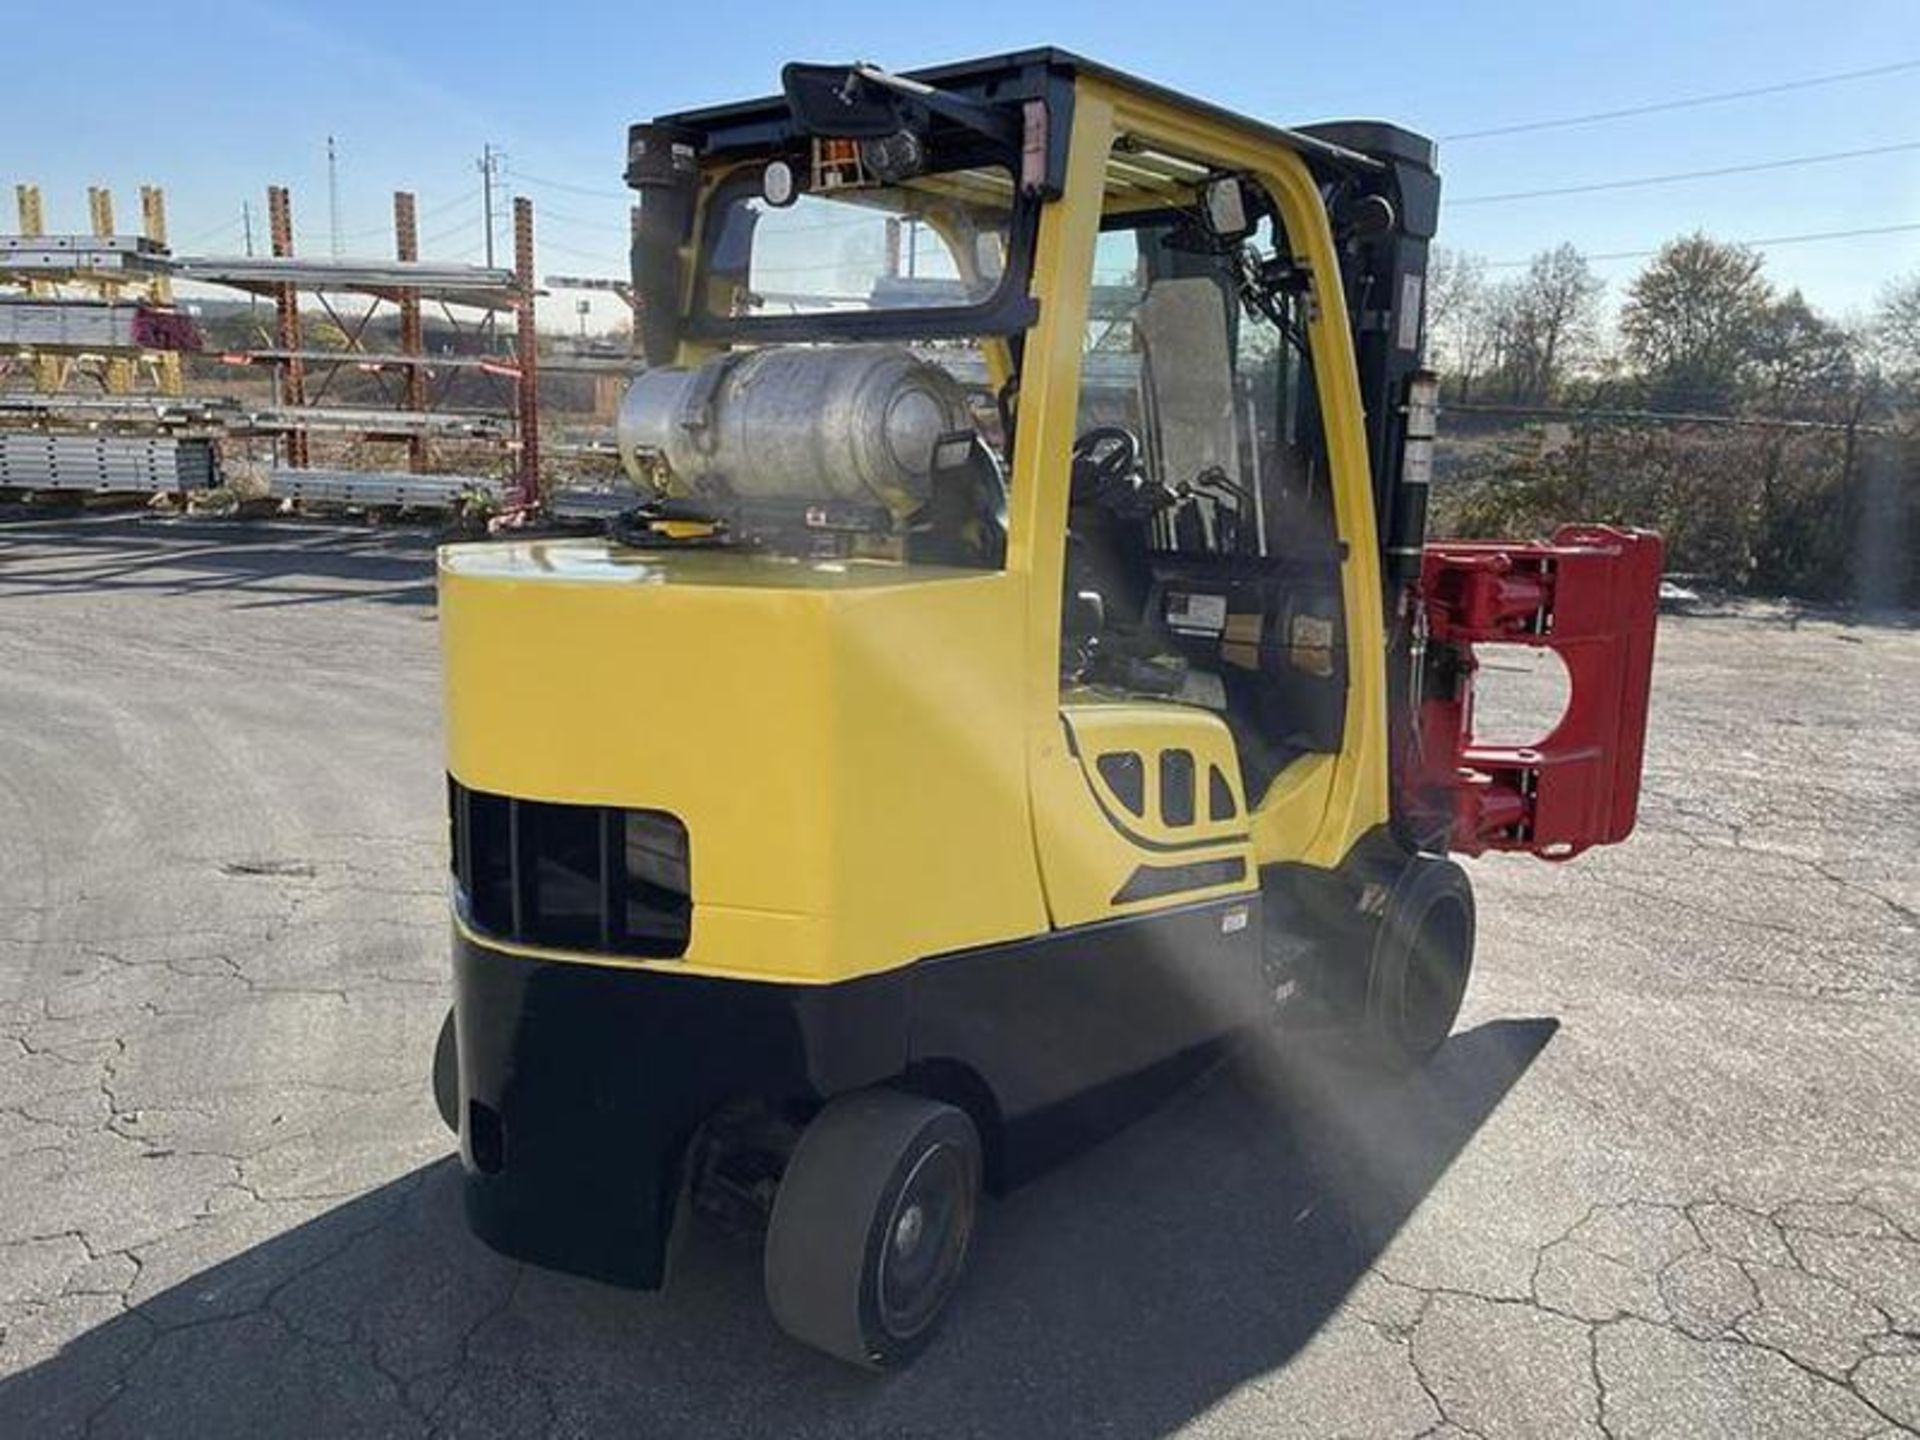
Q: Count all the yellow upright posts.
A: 3